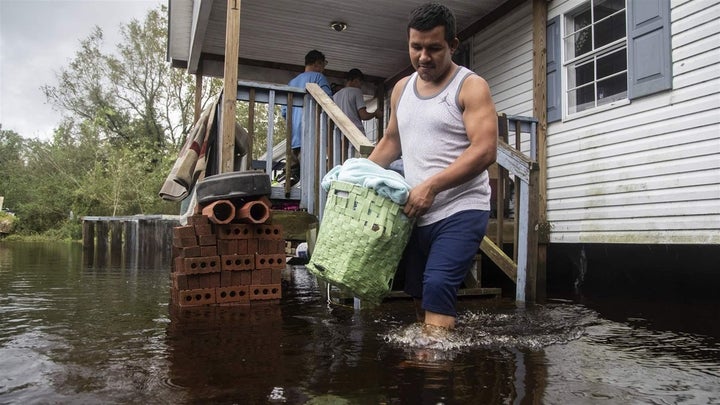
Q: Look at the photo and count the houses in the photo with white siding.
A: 1